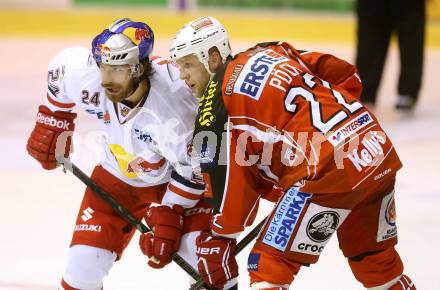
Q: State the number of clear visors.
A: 2